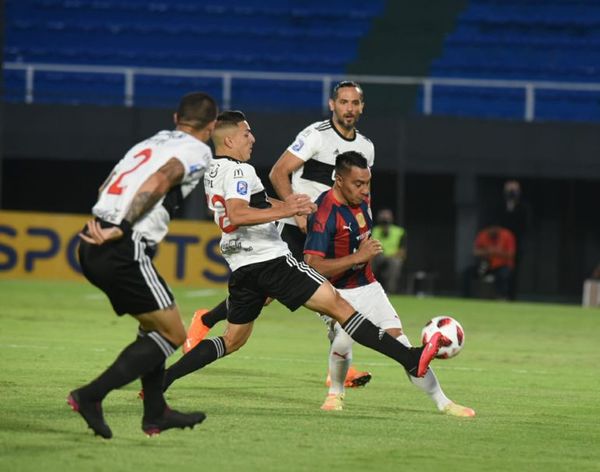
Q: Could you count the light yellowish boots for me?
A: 2